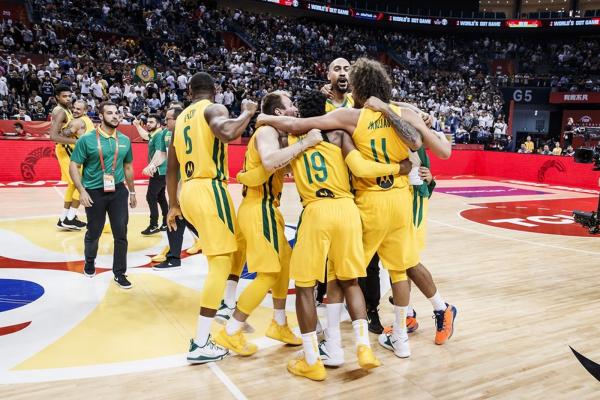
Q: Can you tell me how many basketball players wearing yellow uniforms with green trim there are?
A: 7